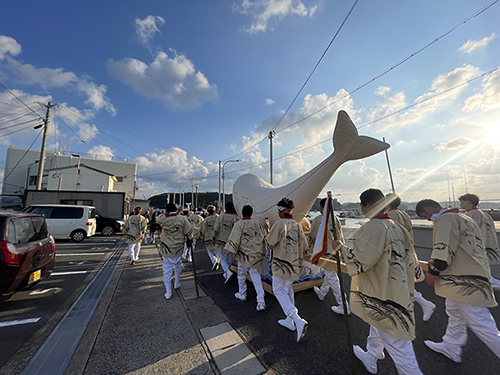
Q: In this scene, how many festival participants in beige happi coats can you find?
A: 12